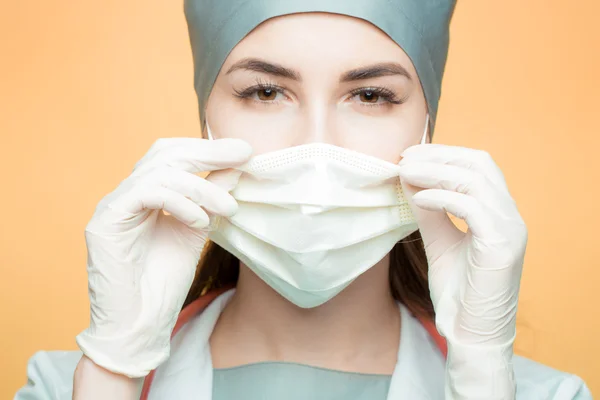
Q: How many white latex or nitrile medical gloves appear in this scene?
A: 2